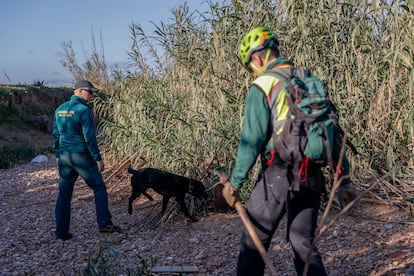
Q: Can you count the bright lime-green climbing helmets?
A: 1